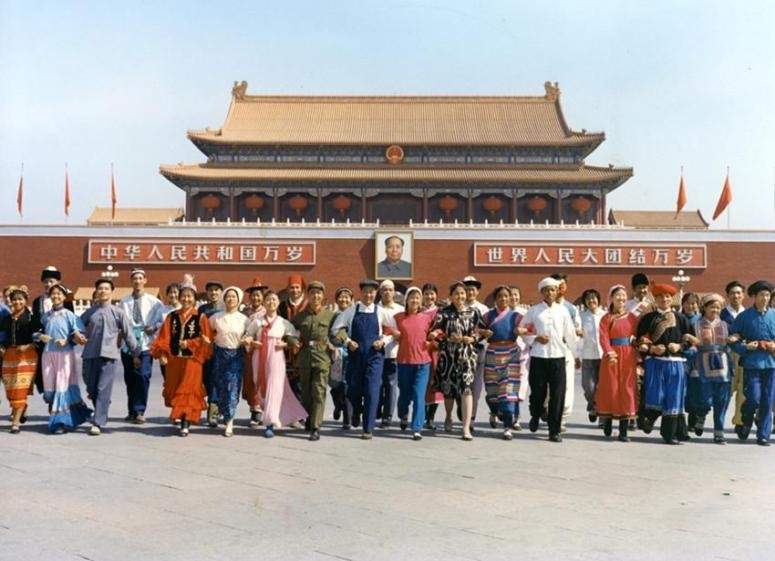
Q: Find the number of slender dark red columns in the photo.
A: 10